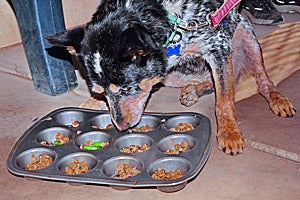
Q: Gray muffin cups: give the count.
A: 12